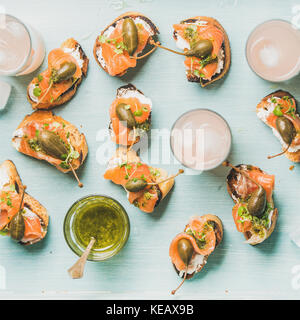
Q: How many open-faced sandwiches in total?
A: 10